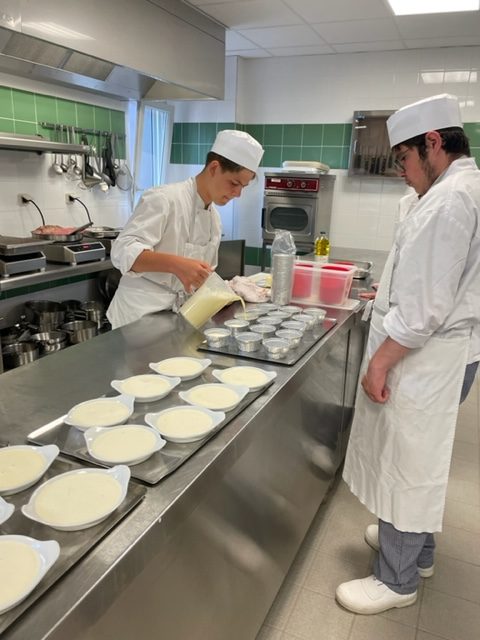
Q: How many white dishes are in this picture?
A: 11